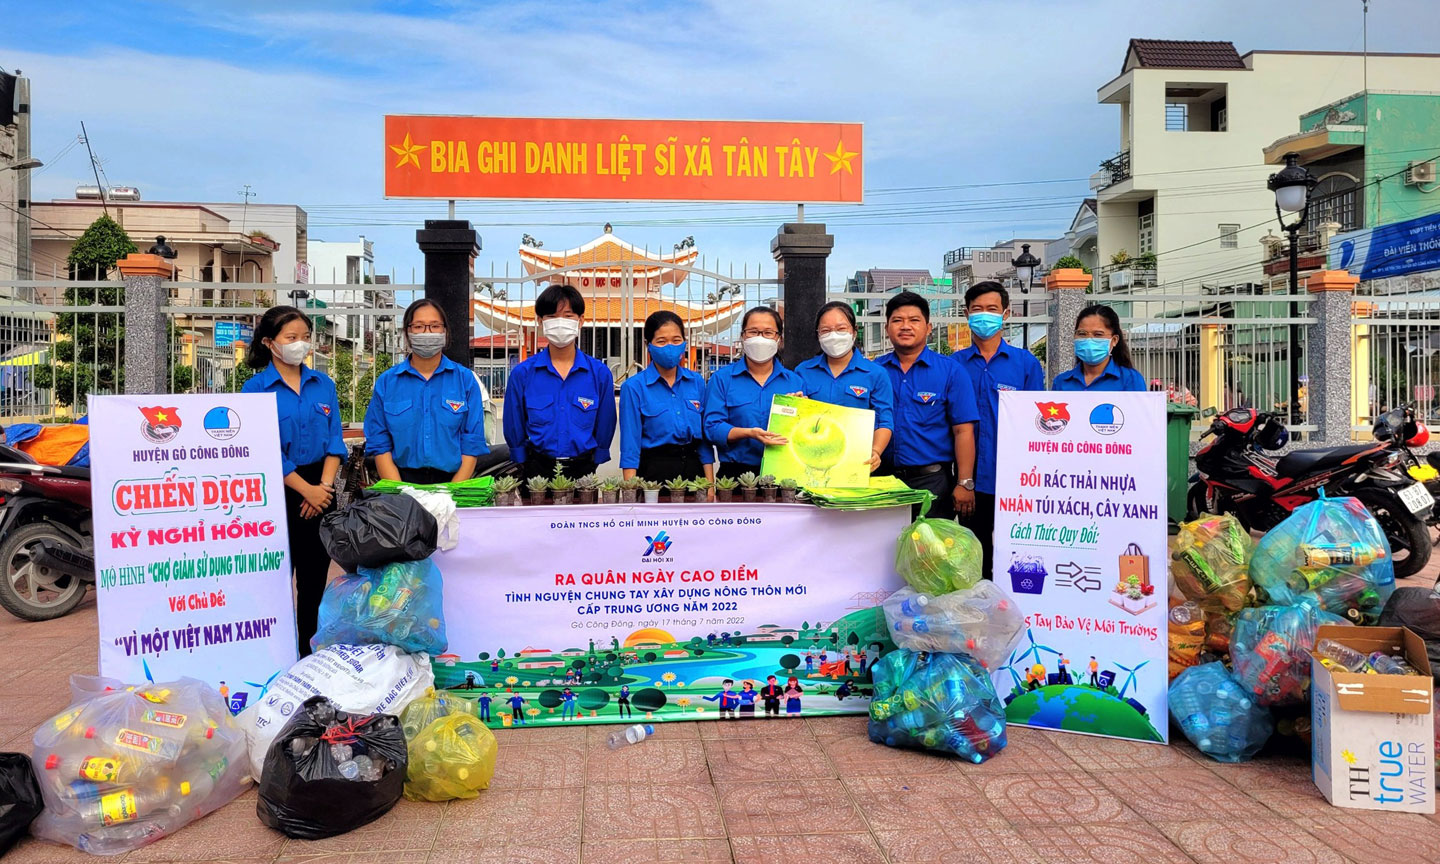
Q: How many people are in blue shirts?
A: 9